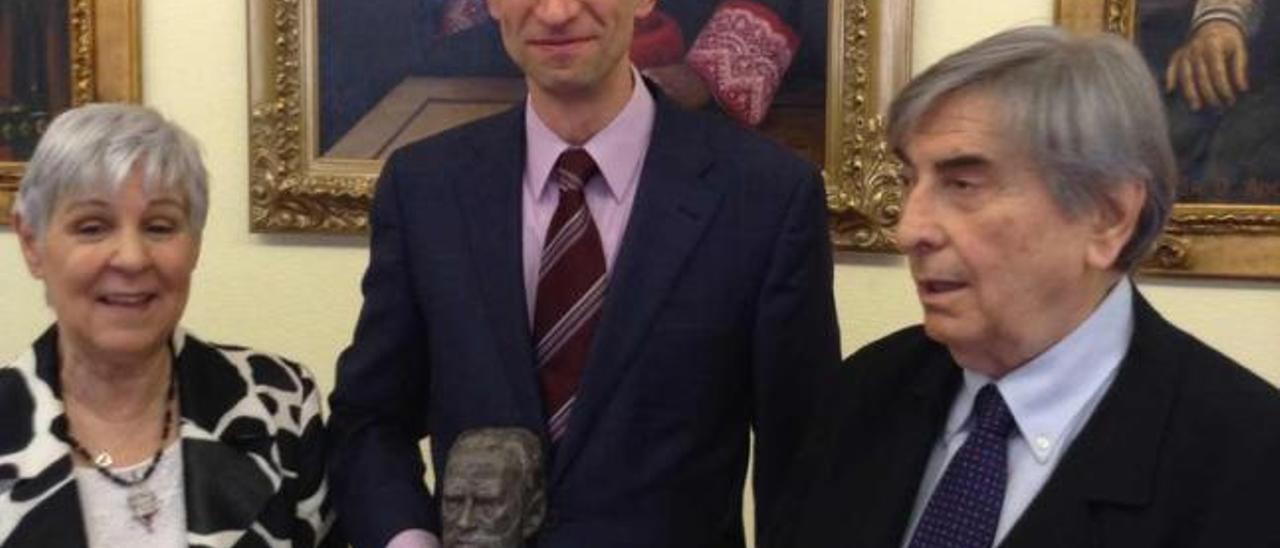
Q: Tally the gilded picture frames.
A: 3